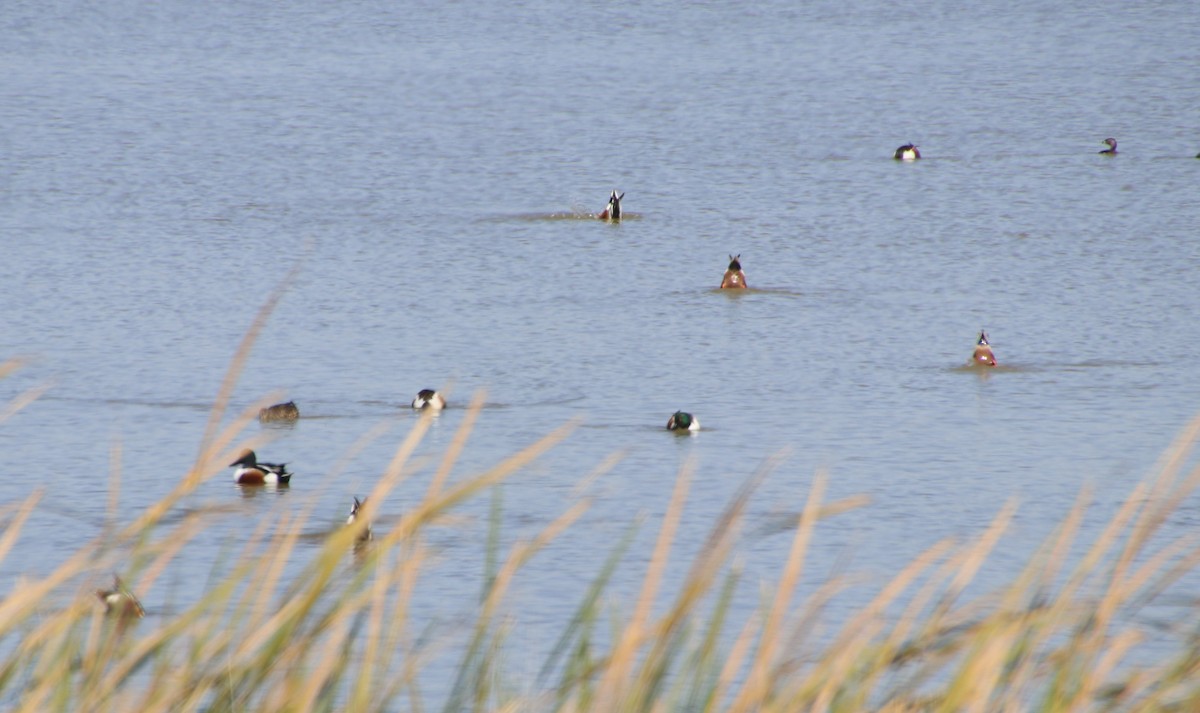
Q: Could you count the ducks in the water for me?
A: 11